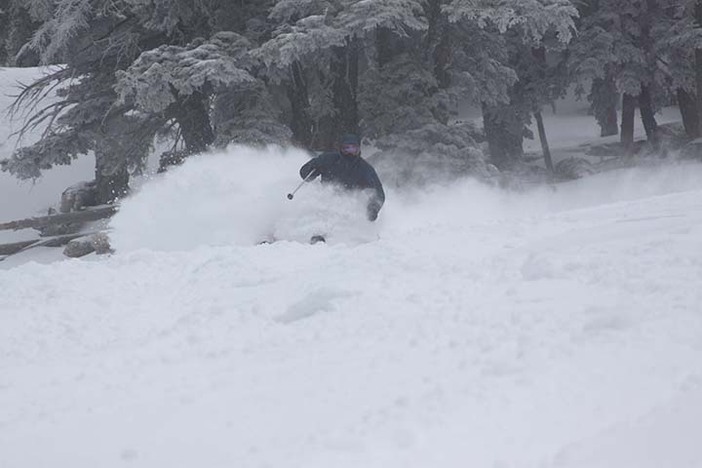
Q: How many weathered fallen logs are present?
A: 2